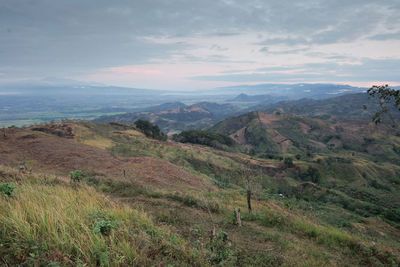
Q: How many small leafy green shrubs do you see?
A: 3